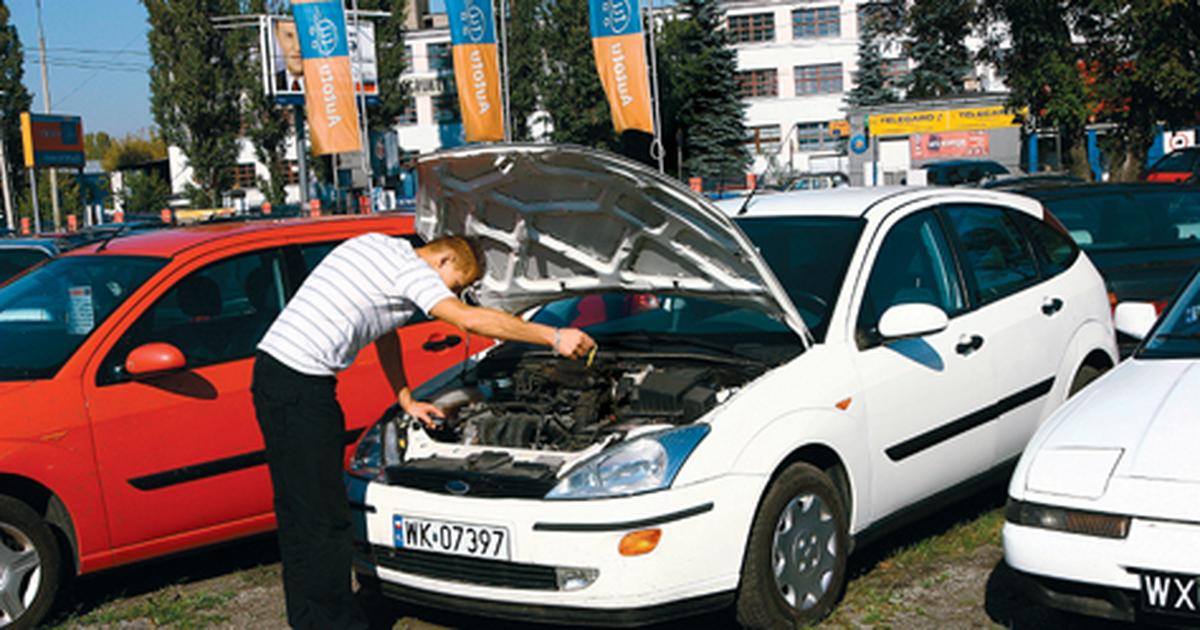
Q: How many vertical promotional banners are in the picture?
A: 3